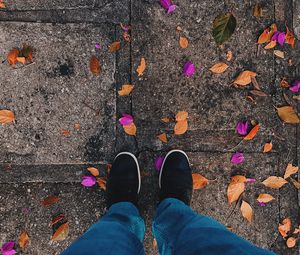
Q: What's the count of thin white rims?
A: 2